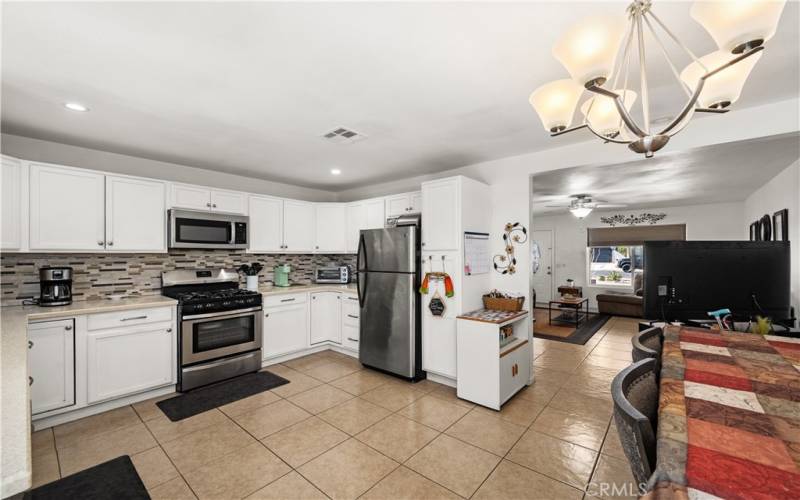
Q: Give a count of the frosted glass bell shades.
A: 5